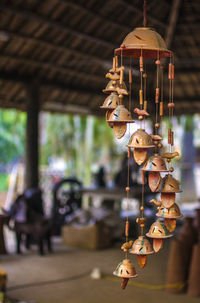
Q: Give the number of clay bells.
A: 10